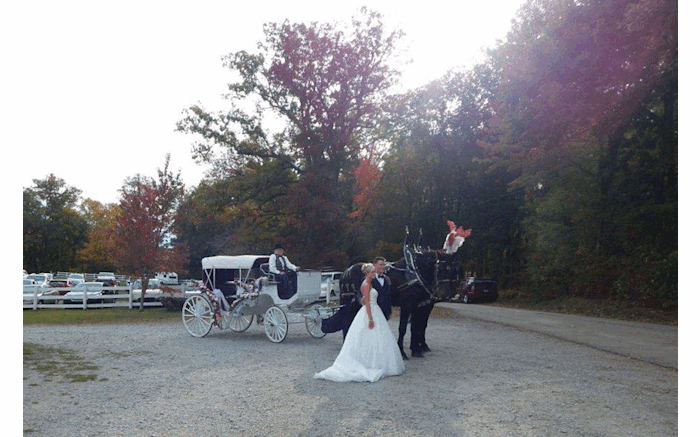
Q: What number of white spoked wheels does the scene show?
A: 4